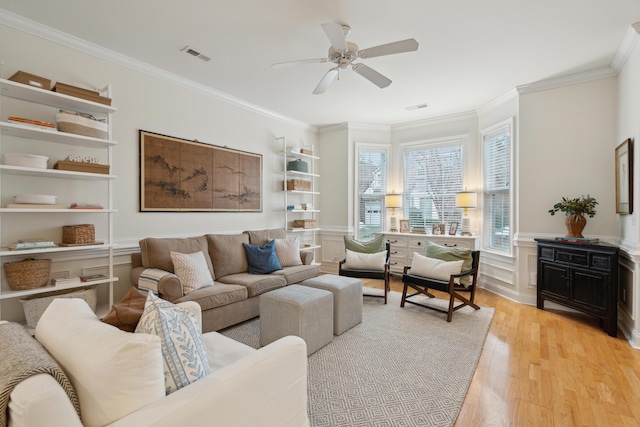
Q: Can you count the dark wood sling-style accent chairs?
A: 2